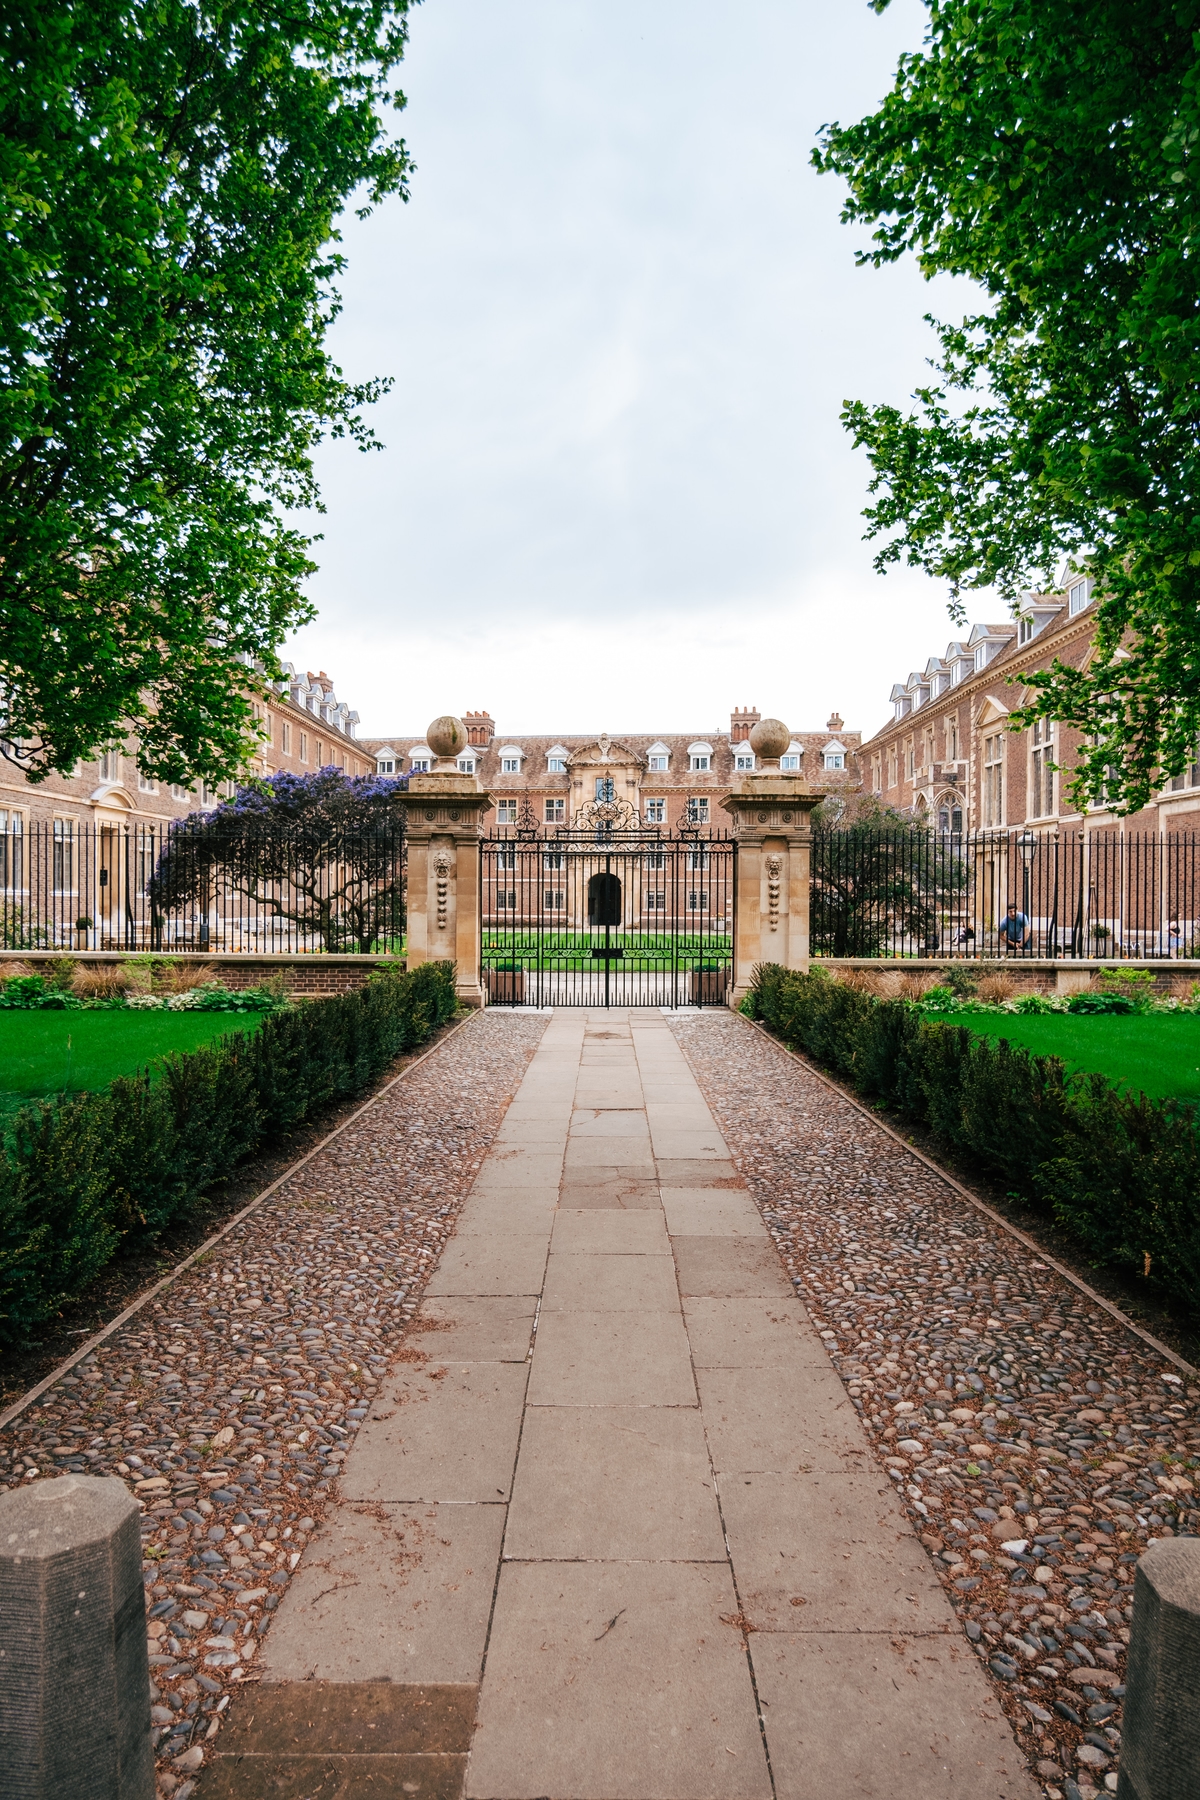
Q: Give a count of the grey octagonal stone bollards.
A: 2